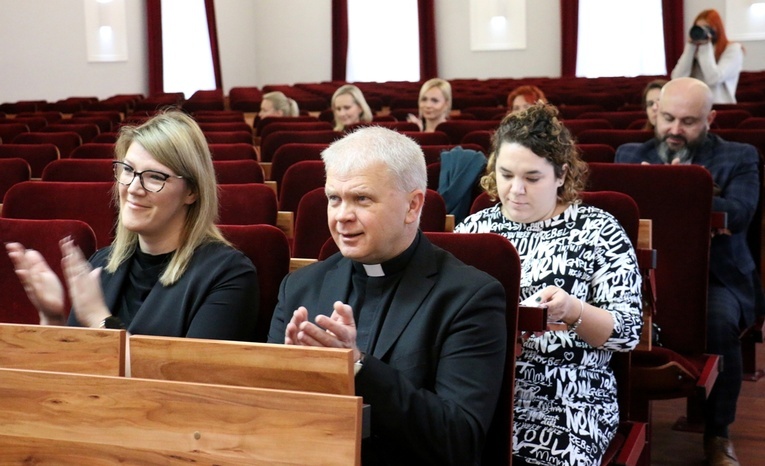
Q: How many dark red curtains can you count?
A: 6